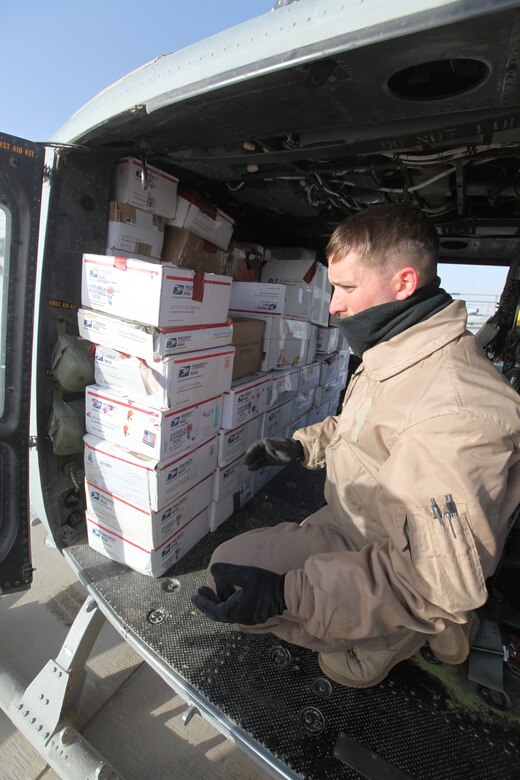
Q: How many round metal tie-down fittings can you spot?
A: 5